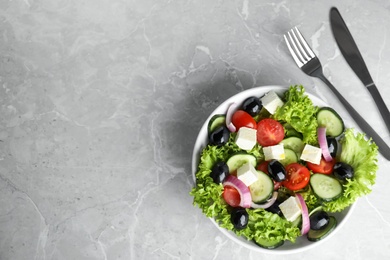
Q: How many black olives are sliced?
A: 0